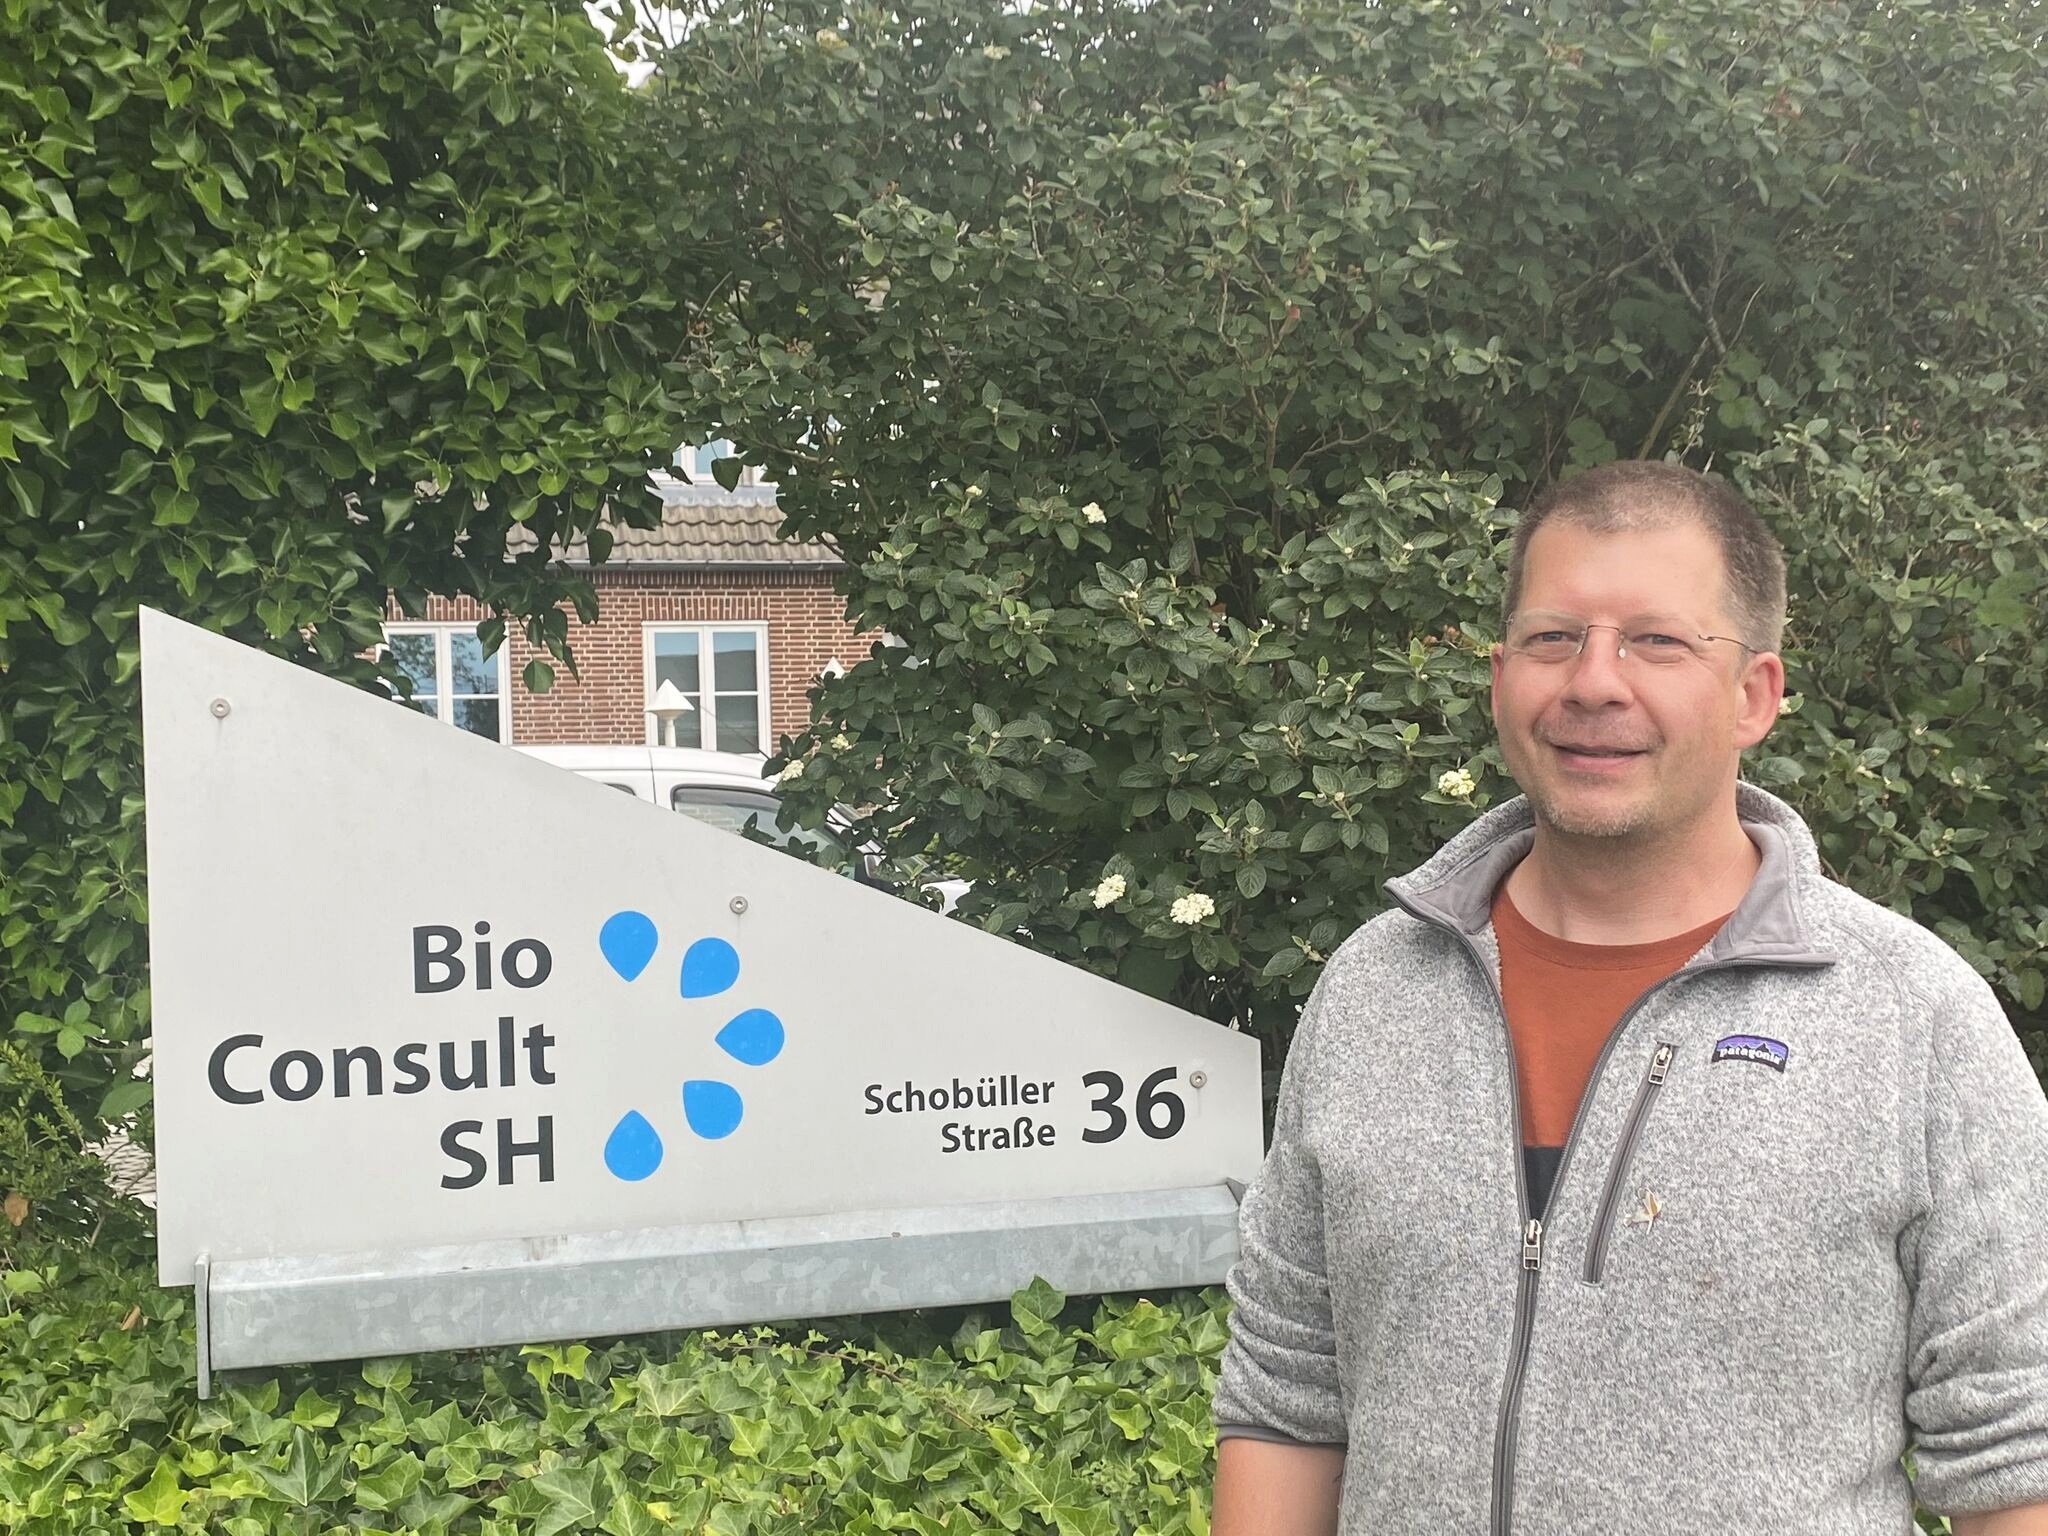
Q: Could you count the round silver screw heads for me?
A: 3